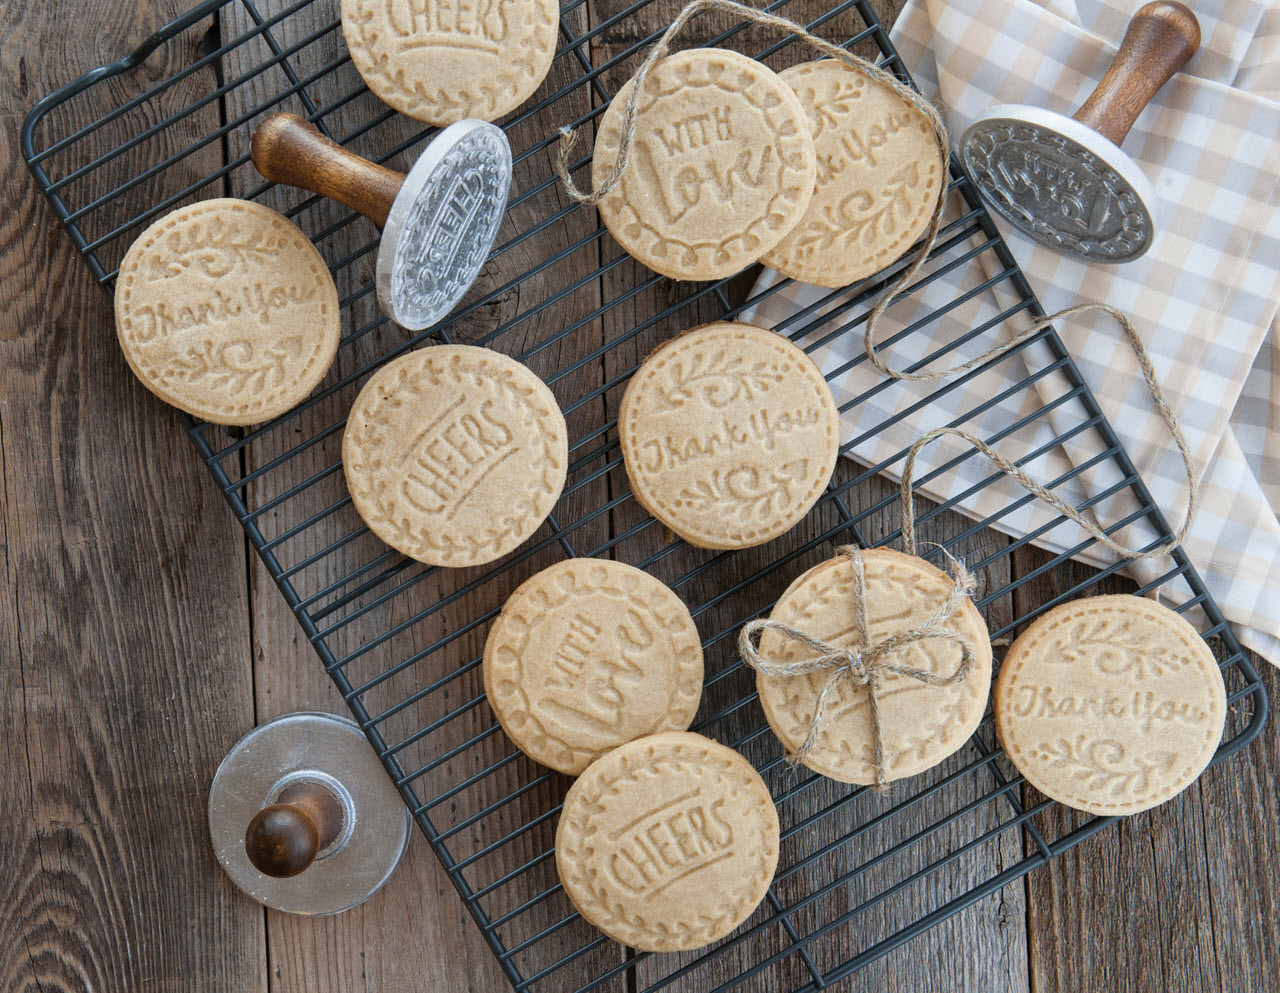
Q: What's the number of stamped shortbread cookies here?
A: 10